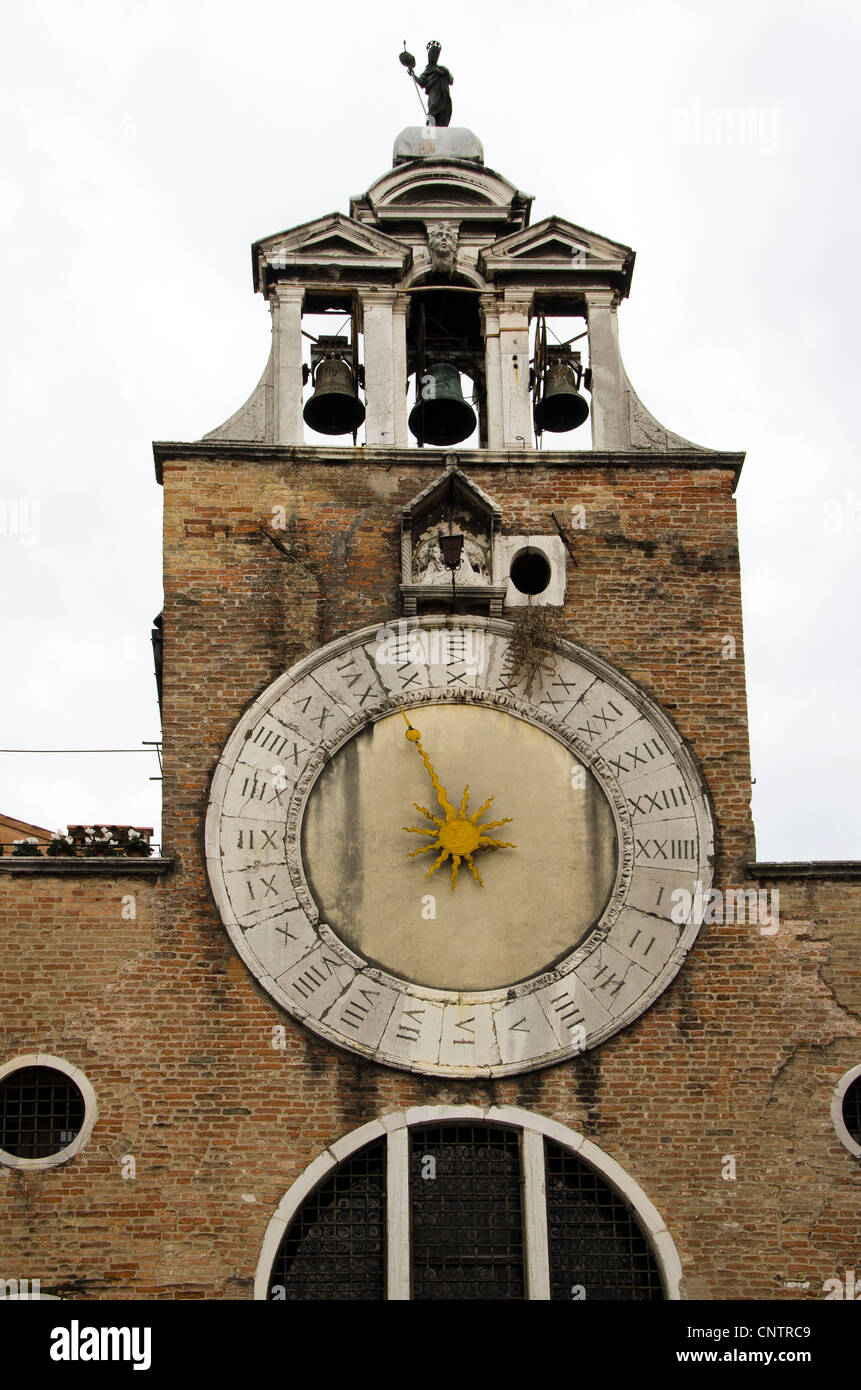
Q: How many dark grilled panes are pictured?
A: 5